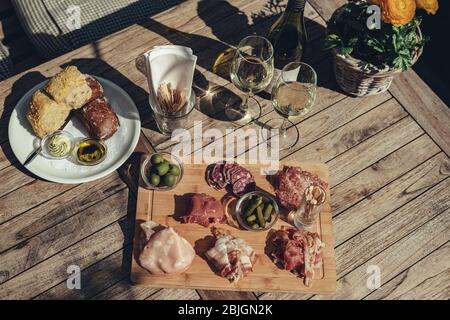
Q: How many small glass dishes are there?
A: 4